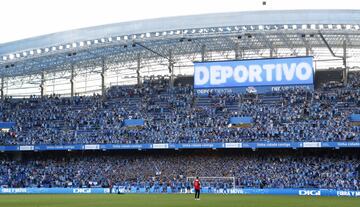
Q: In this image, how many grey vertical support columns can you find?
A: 11